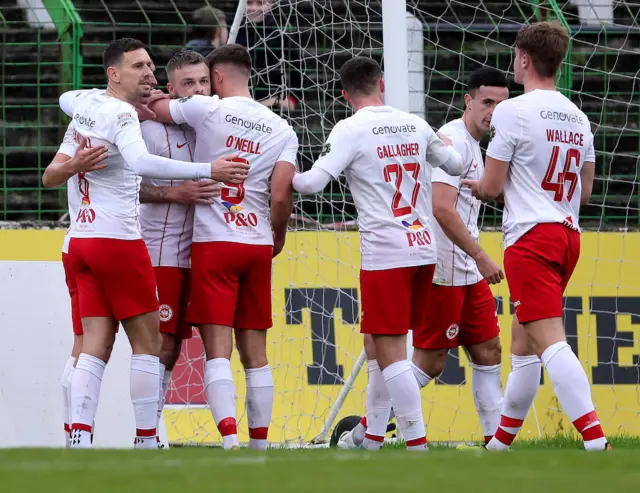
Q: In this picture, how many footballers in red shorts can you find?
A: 7